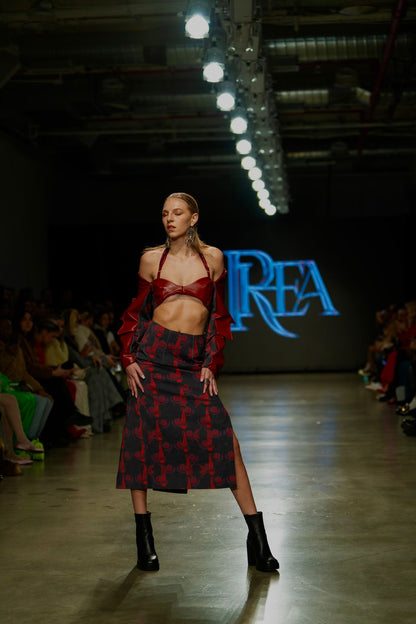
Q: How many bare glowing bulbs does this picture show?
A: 11